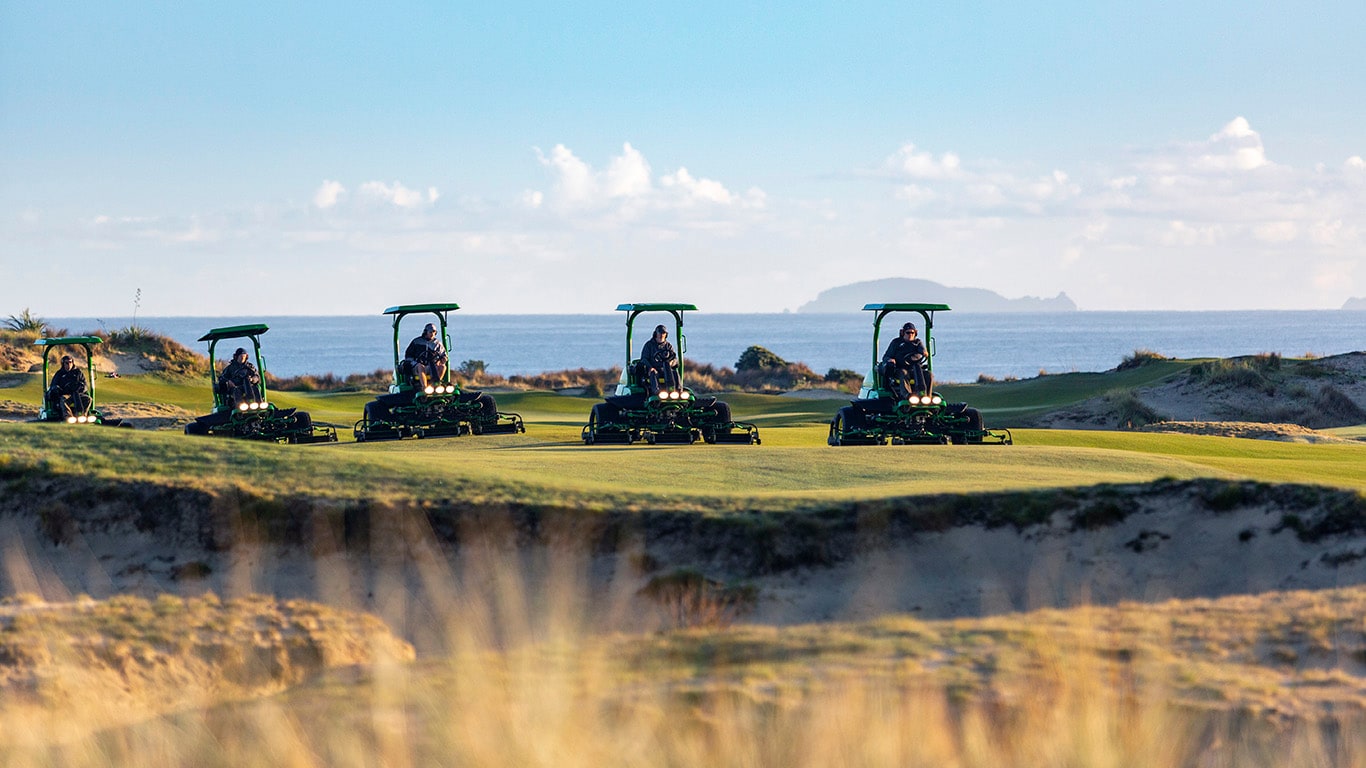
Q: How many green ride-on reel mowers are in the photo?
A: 5